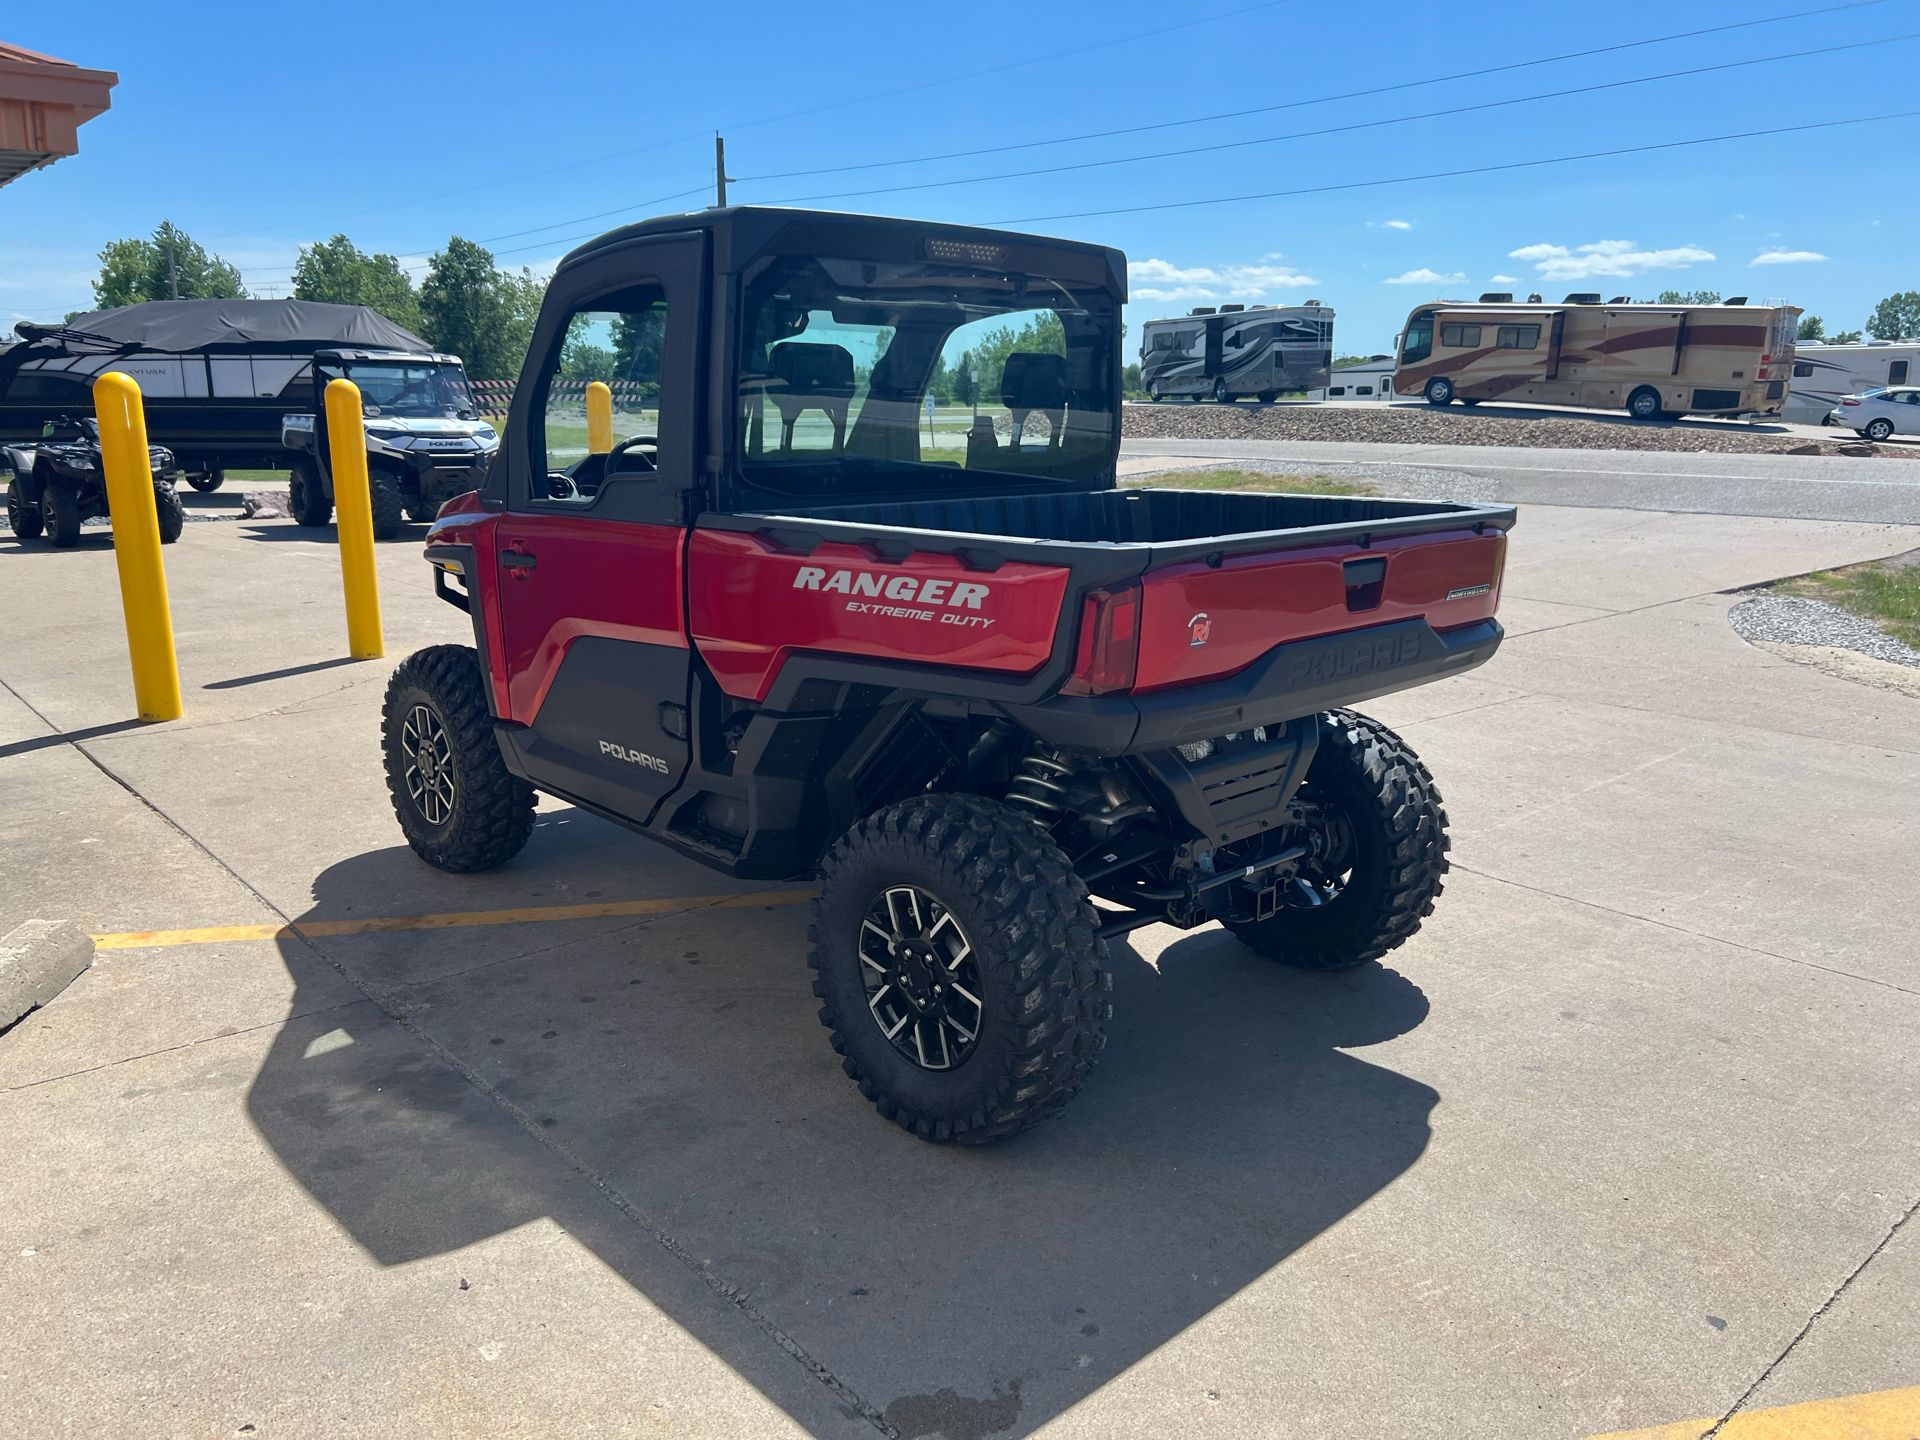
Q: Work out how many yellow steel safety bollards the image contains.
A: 3